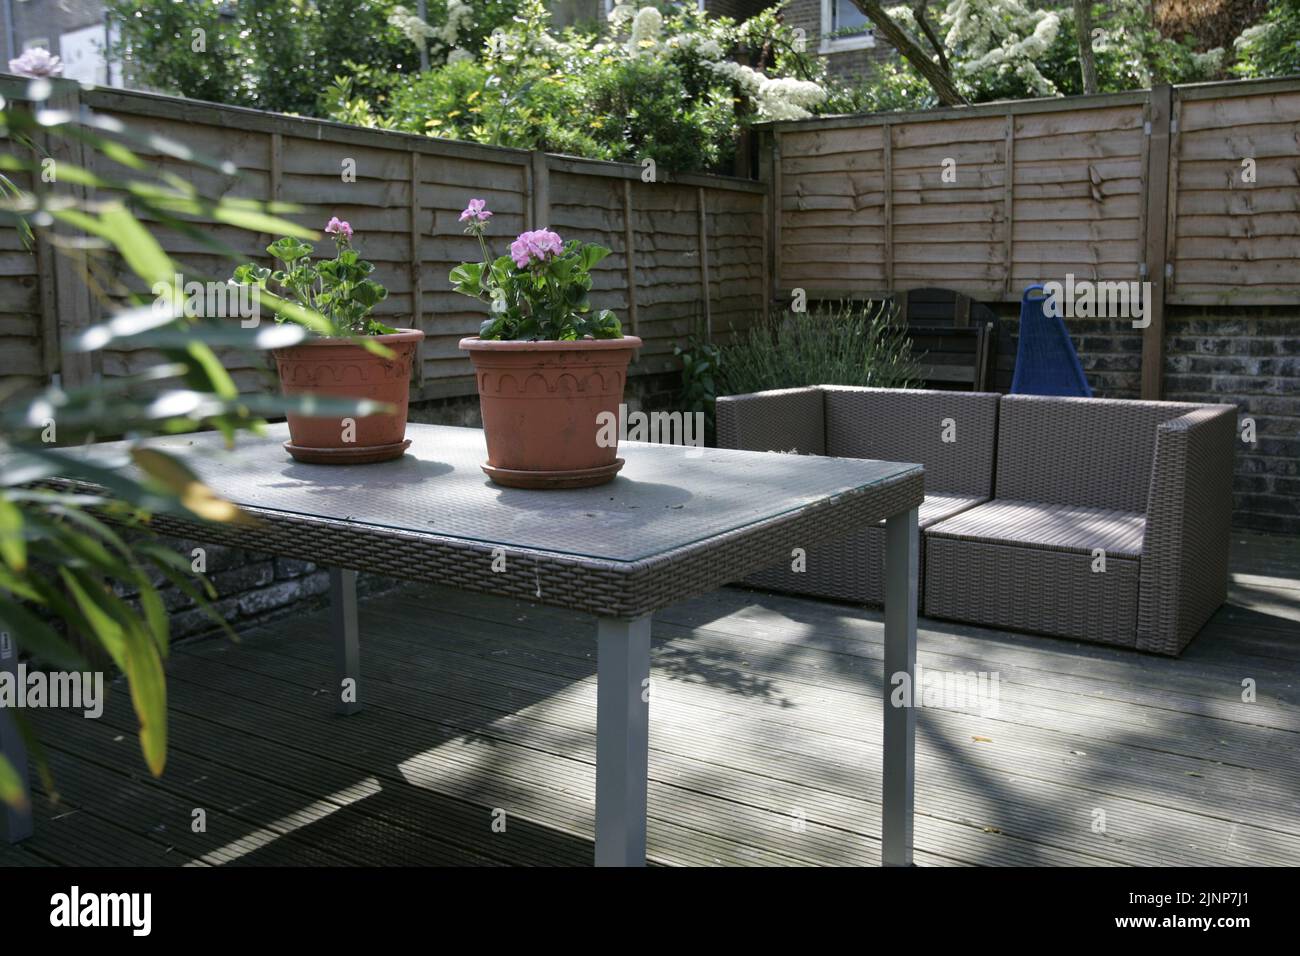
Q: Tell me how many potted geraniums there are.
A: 2